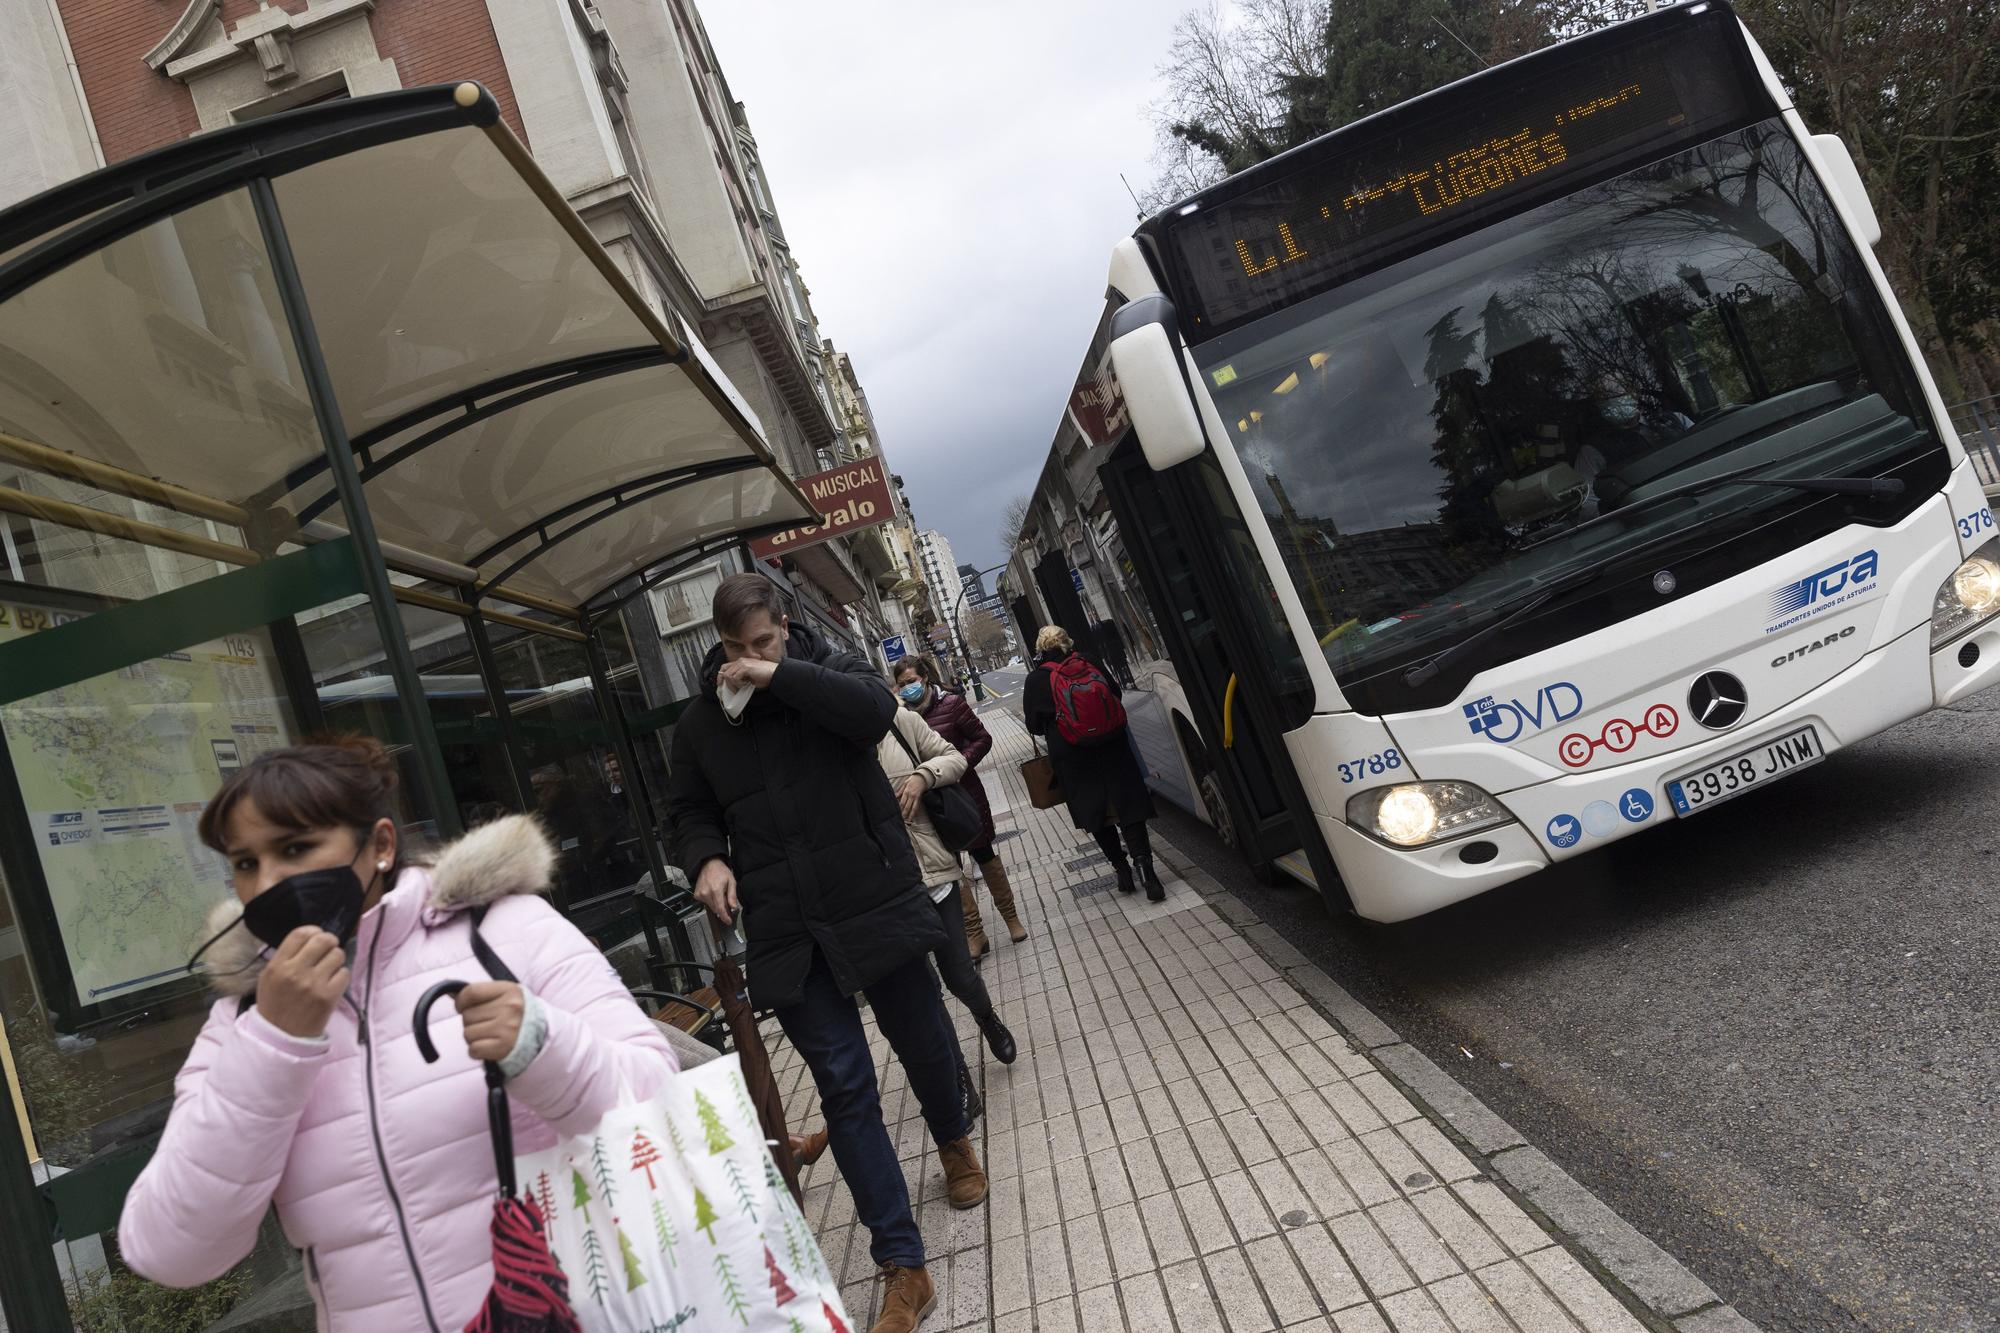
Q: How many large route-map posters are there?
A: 1